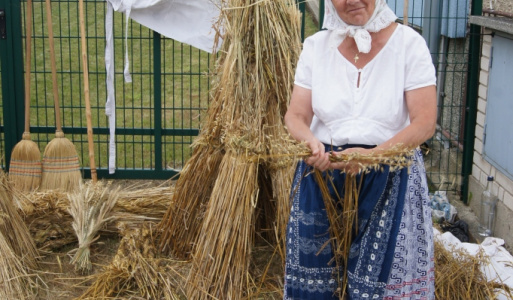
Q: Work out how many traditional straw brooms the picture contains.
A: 2